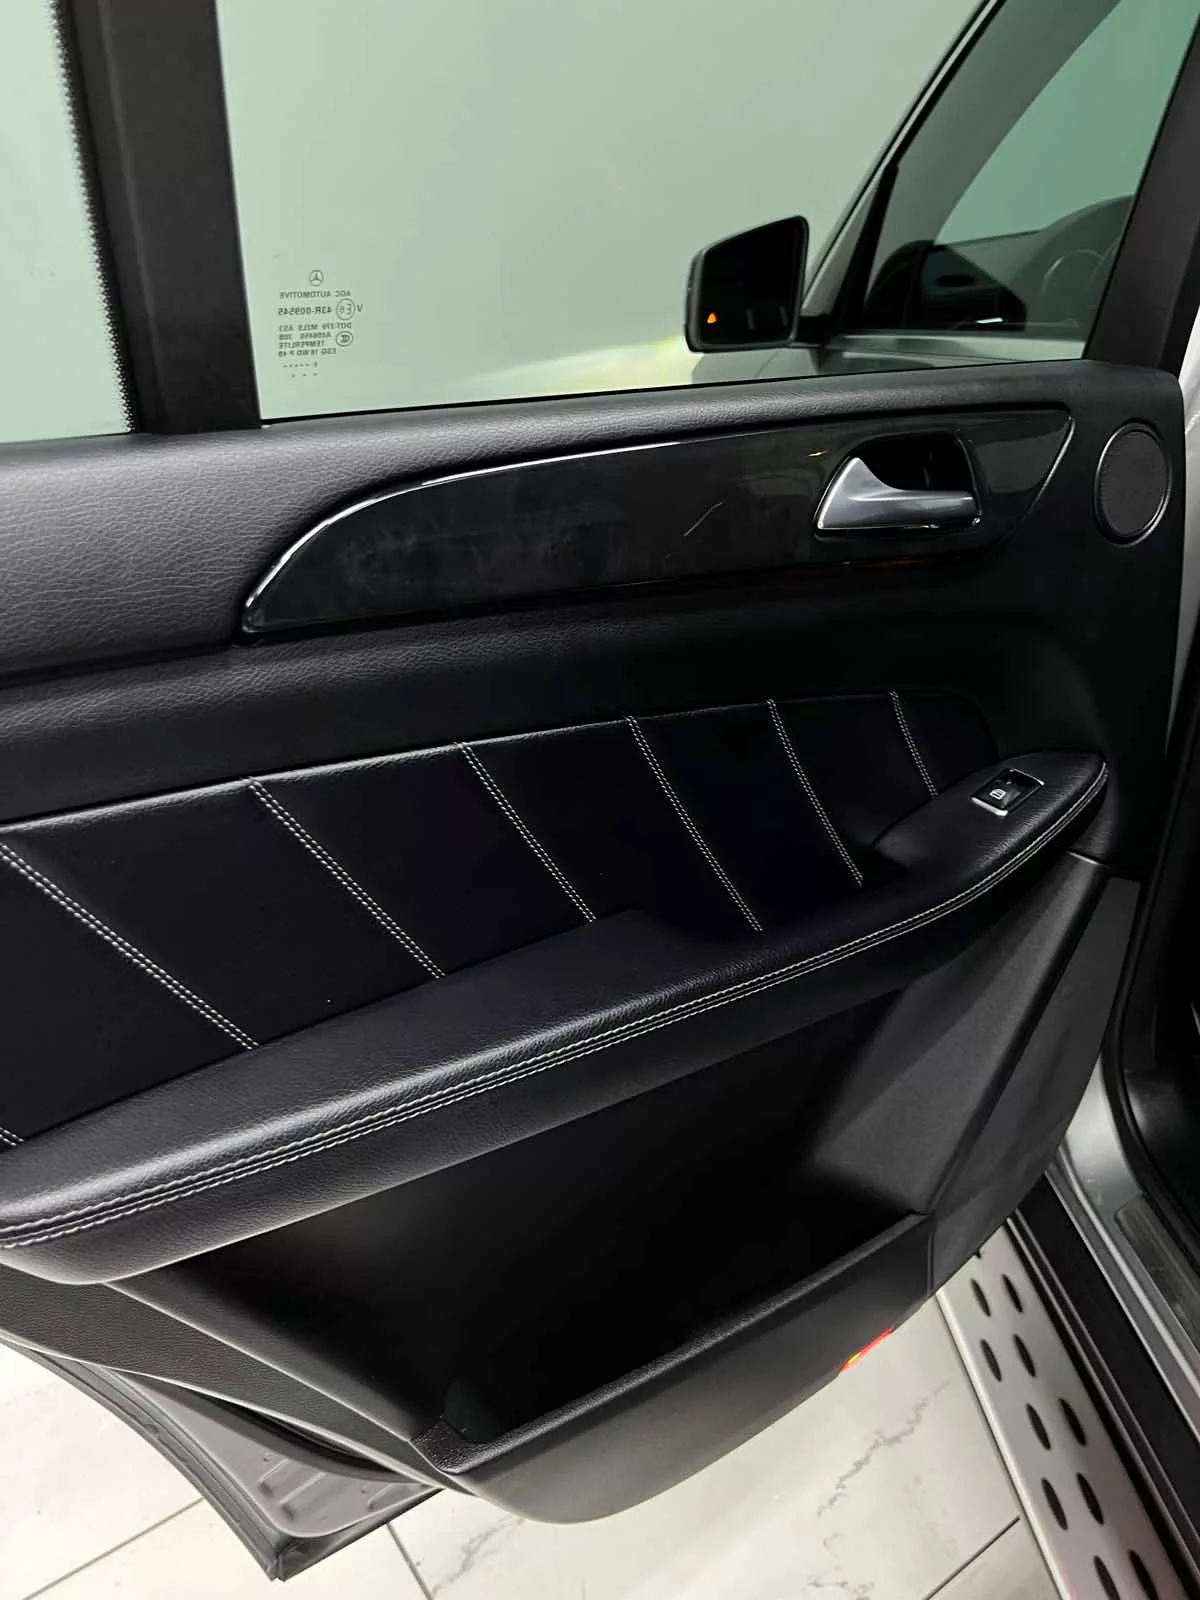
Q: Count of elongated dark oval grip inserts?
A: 10